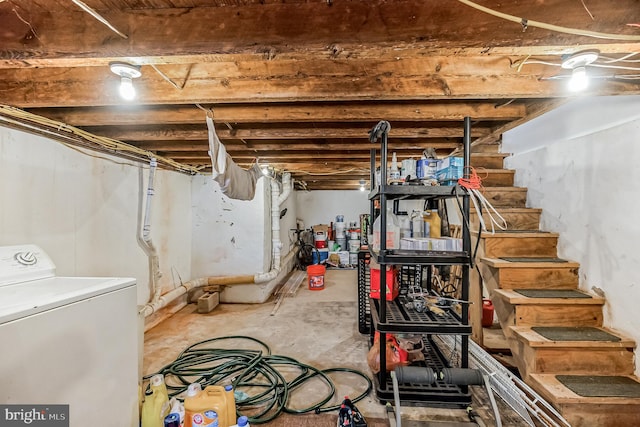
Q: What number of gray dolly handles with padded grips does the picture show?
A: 2